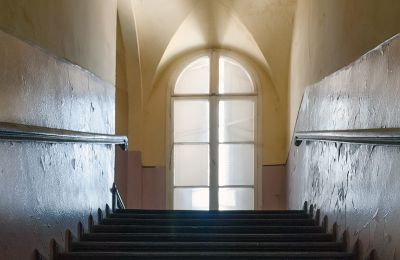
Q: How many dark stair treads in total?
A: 7